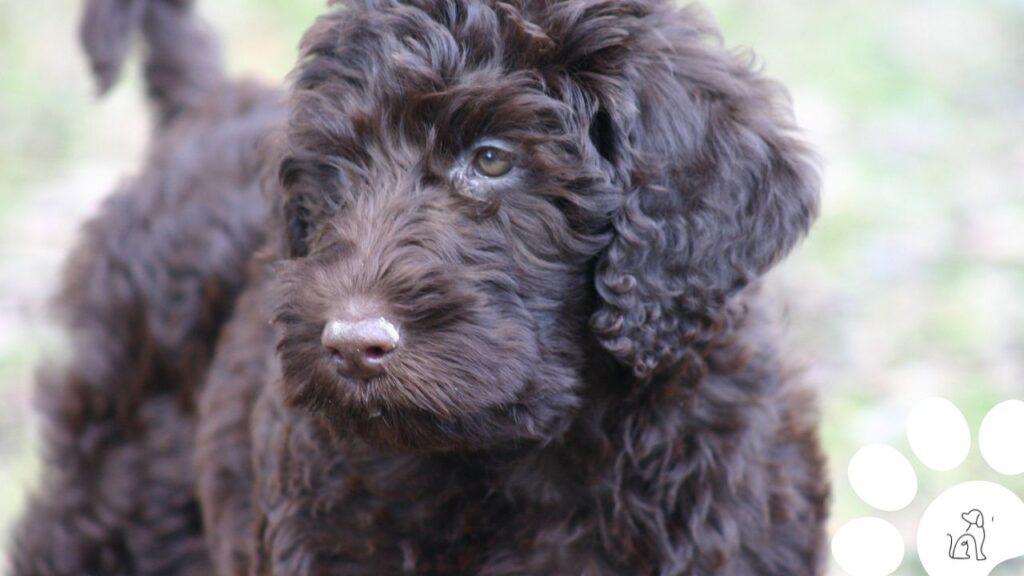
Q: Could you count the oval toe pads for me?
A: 4